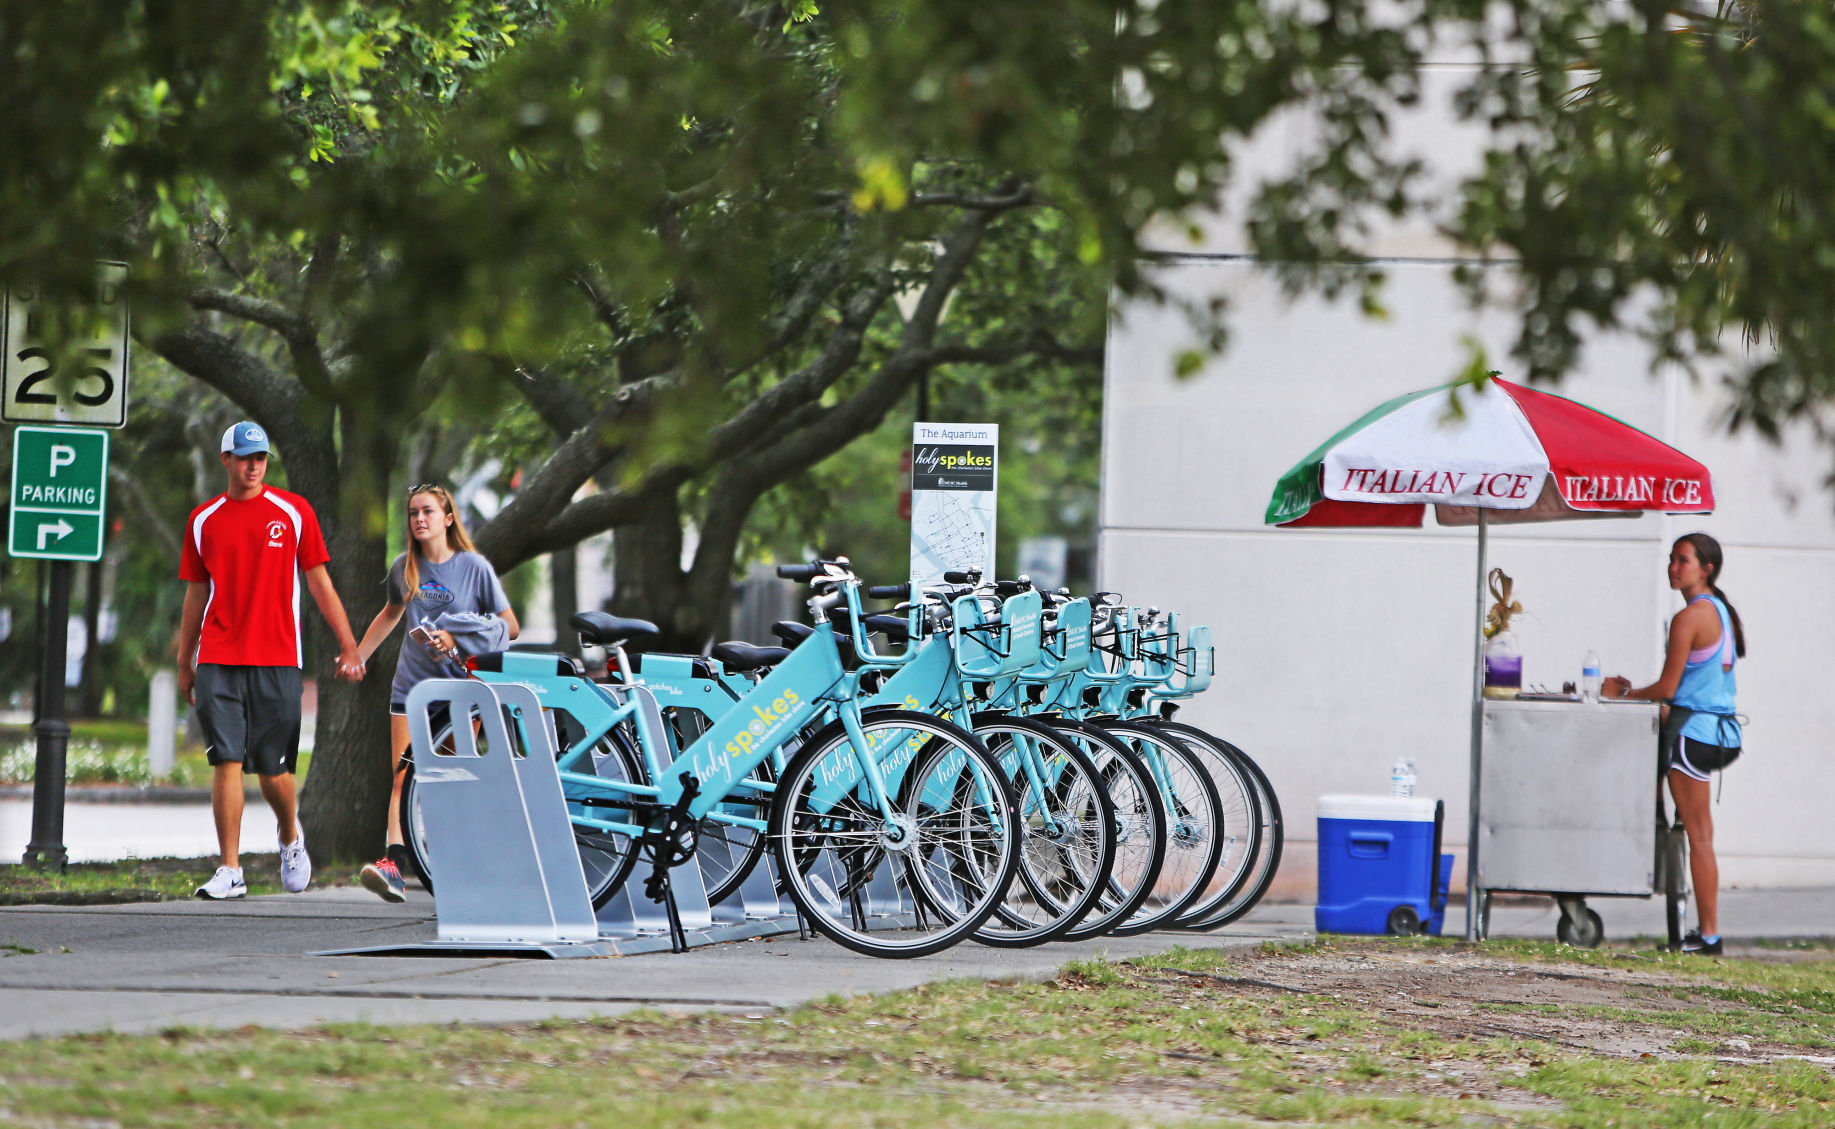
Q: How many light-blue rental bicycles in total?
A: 6